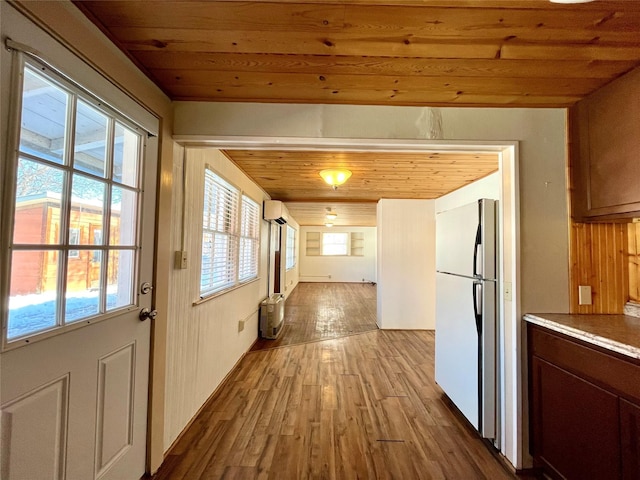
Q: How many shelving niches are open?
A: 2